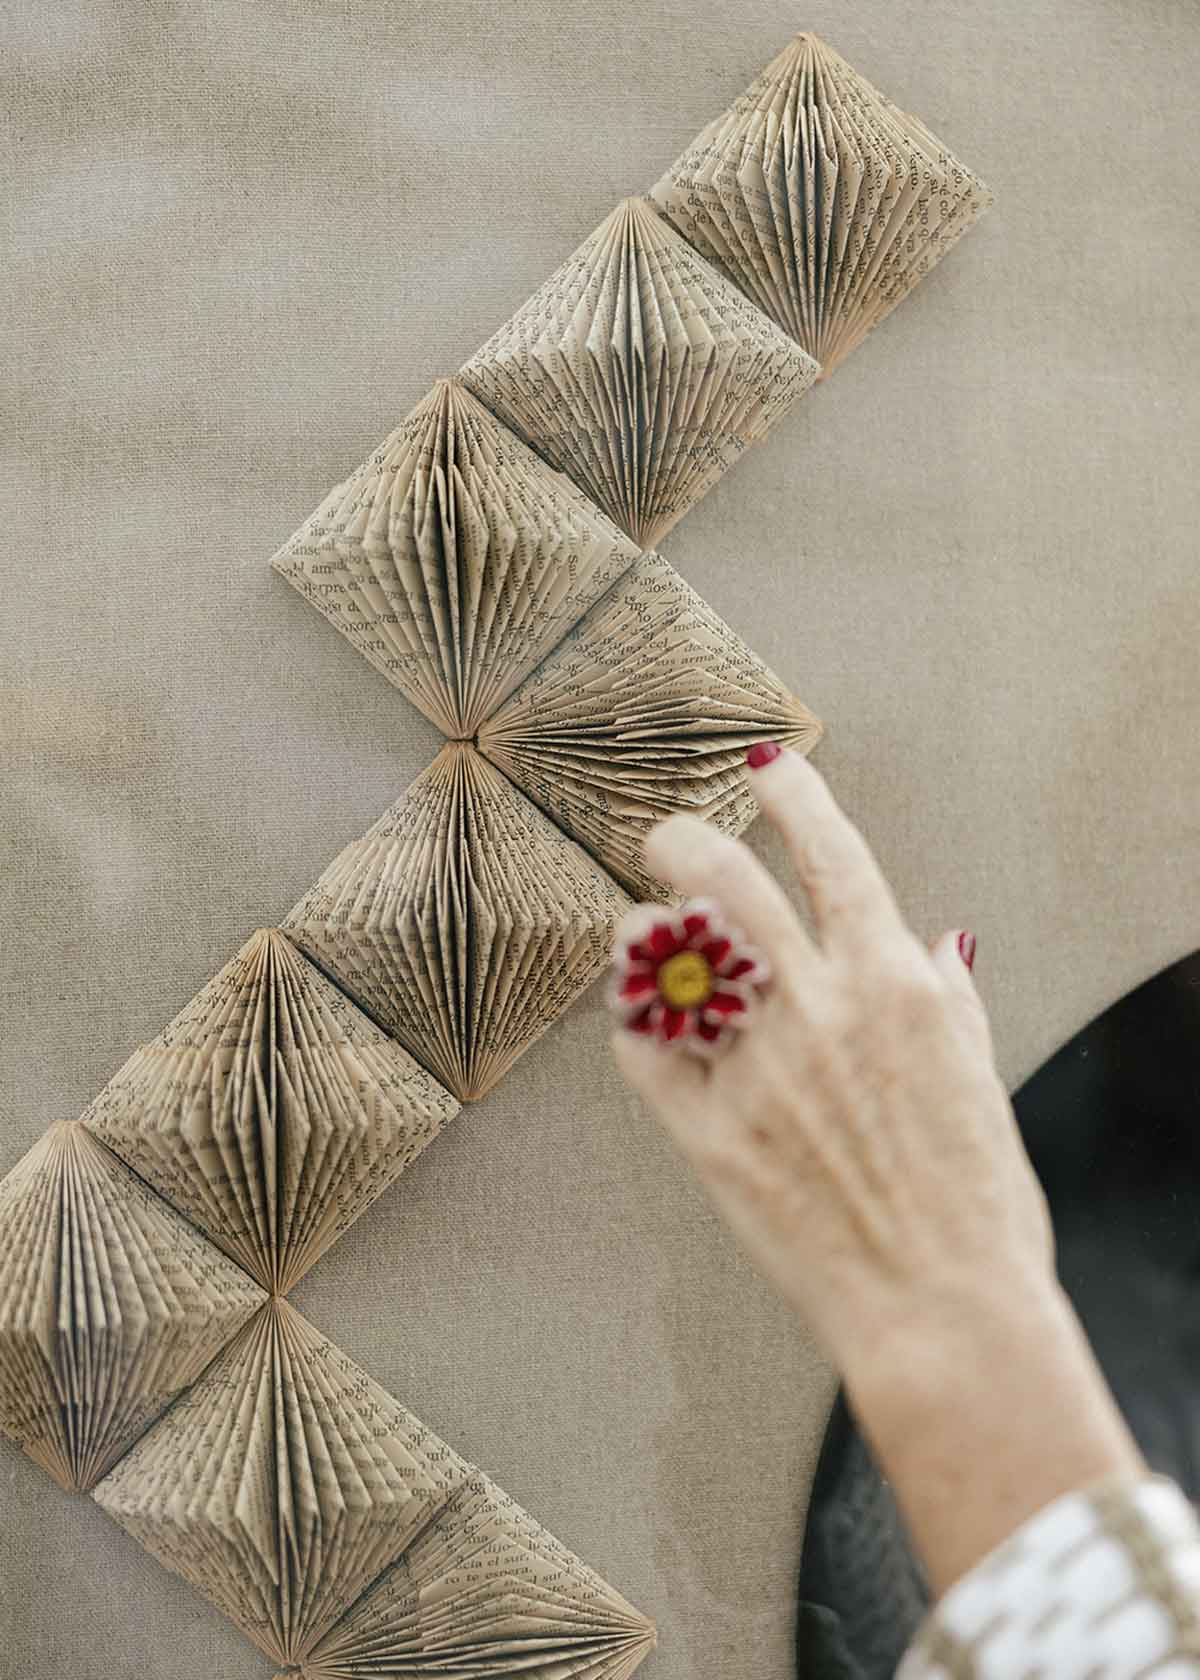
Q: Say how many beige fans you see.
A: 9